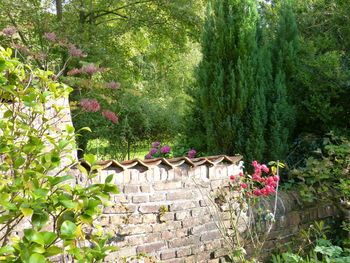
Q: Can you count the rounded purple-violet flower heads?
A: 5